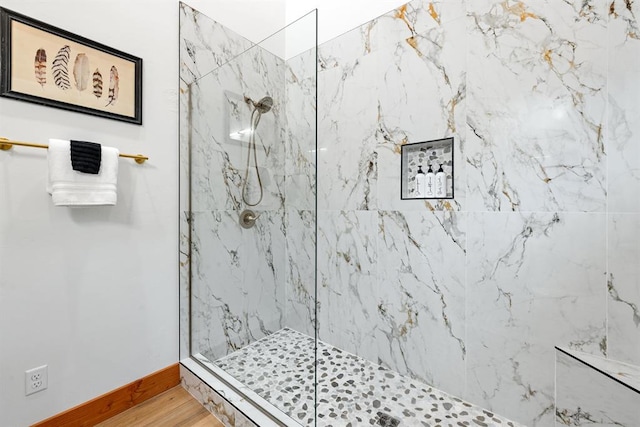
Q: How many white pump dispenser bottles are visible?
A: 3